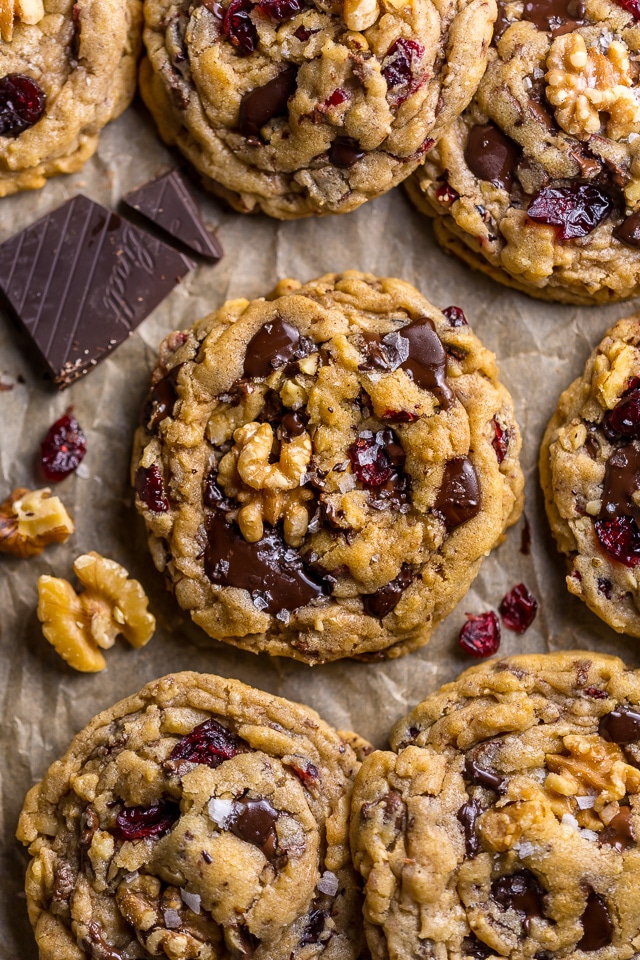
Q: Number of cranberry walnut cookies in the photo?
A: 7